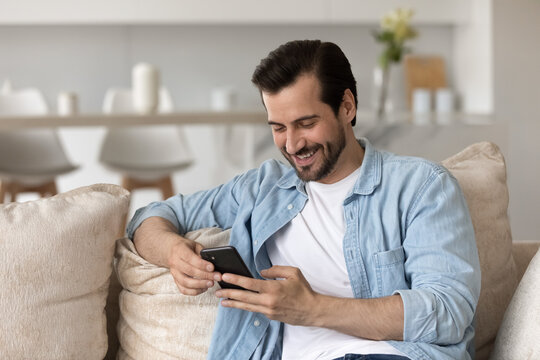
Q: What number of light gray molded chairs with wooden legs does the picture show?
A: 2